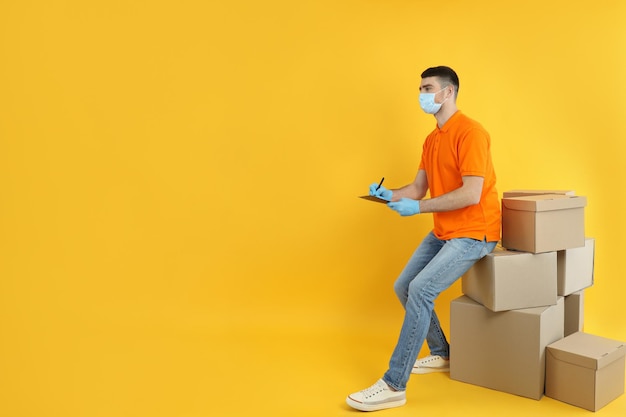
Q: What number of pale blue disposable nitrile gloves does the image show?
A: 2